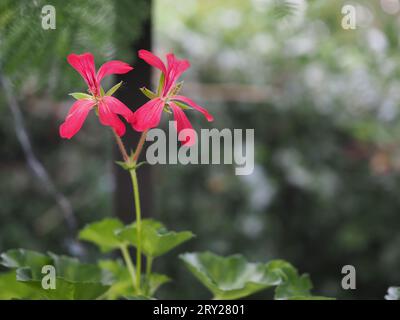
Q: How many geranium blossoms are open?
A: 2